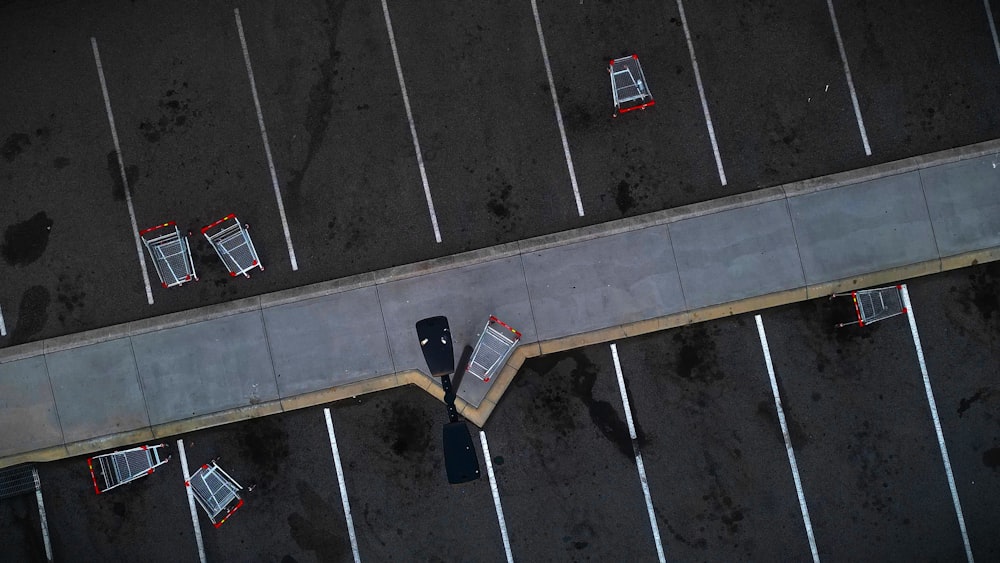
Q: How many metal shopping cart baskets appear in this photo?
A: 7